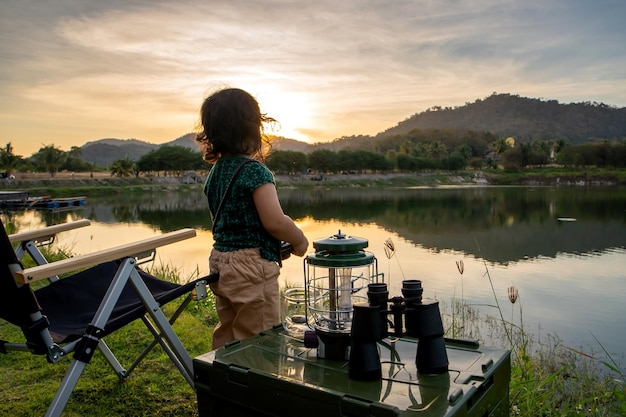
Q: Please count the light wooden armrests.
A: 2